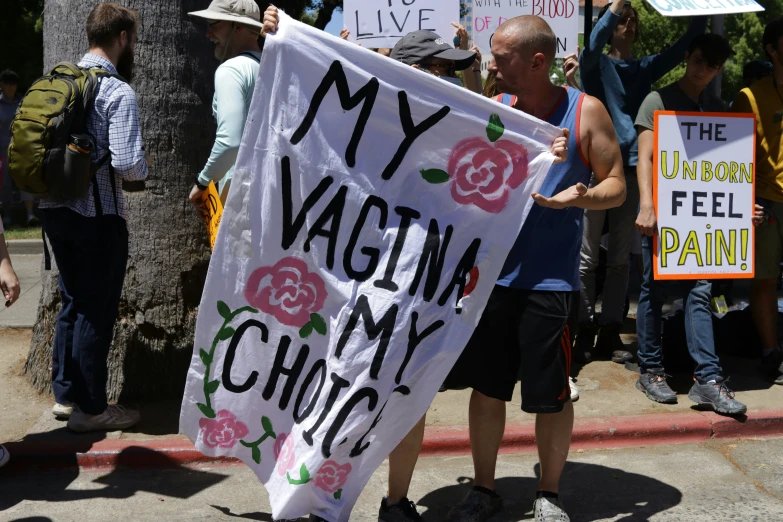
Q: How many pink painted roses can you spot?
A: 5